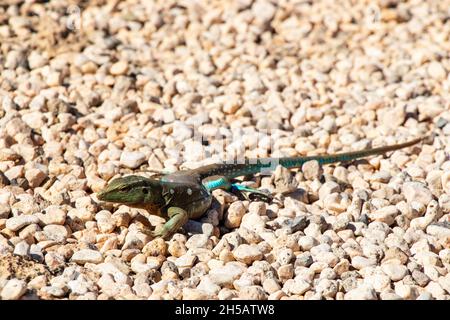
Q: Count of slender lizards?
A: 1